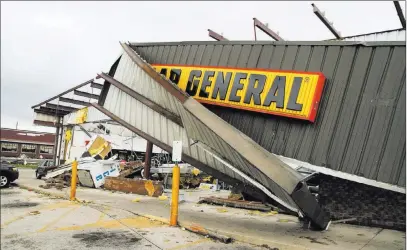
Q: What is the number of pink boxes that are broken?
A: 0